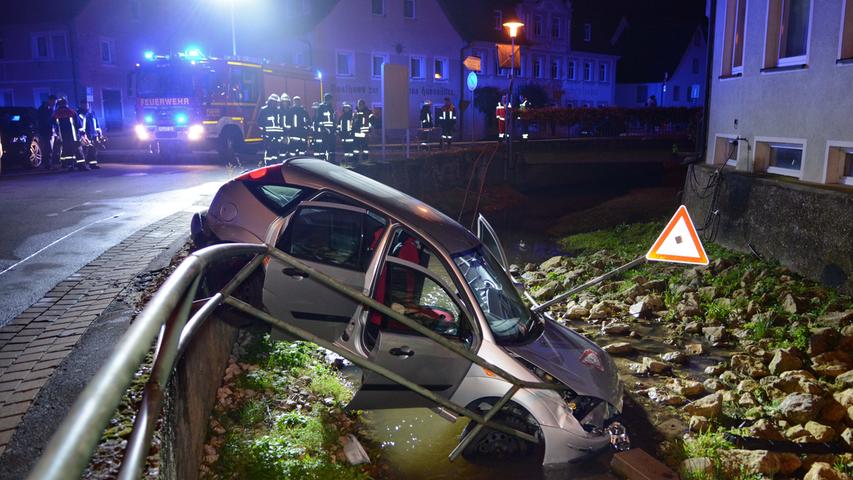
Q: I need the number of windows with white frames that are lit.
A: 1